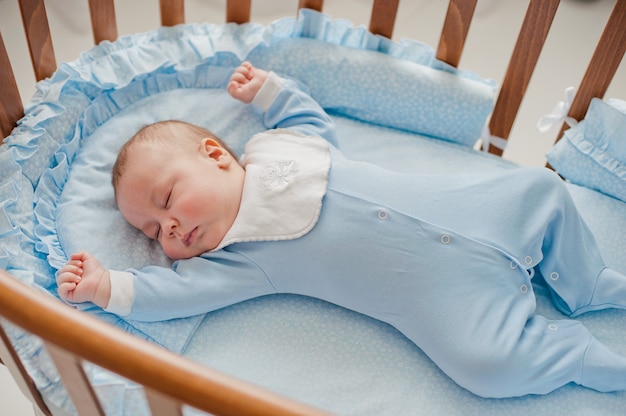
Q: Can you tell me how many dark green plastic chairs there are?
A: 0